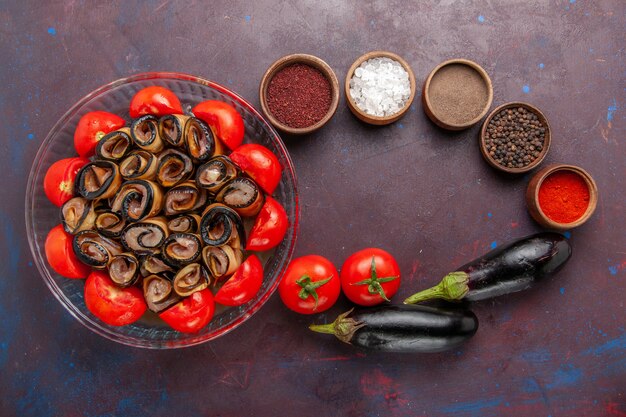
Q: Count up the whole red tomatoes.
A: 2